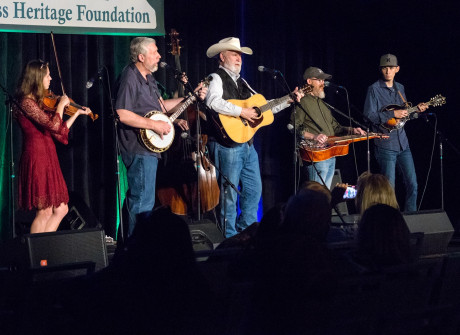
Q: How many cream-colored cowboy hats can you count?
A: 1